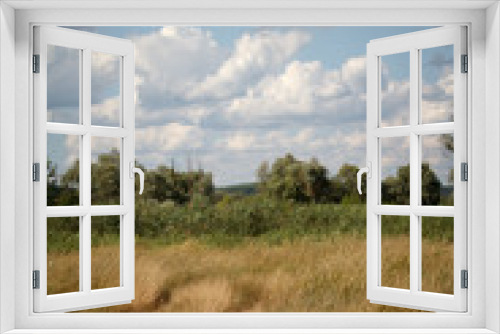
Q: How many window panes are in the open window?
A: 12